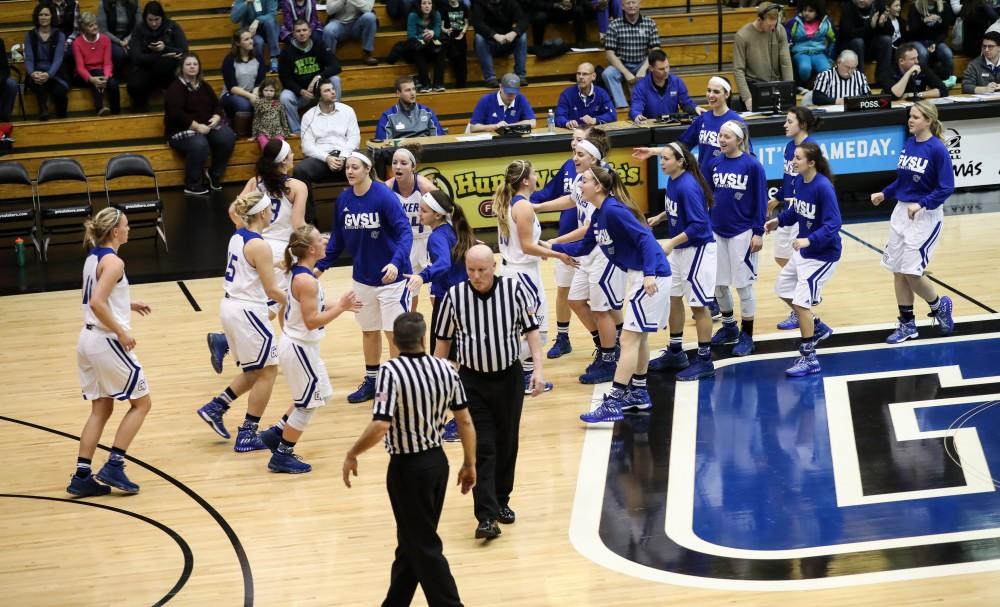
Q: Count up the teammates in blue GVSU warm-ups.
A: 10